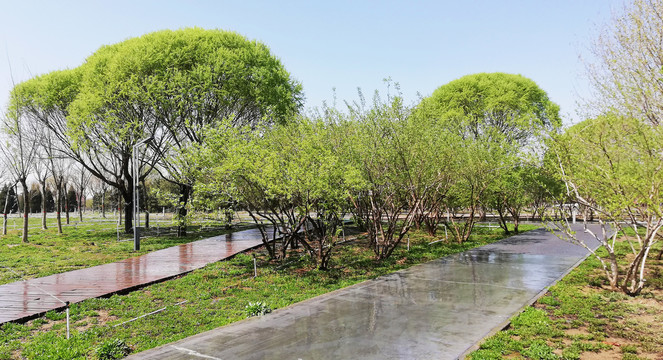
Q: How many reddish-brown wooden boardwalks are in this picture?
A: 1